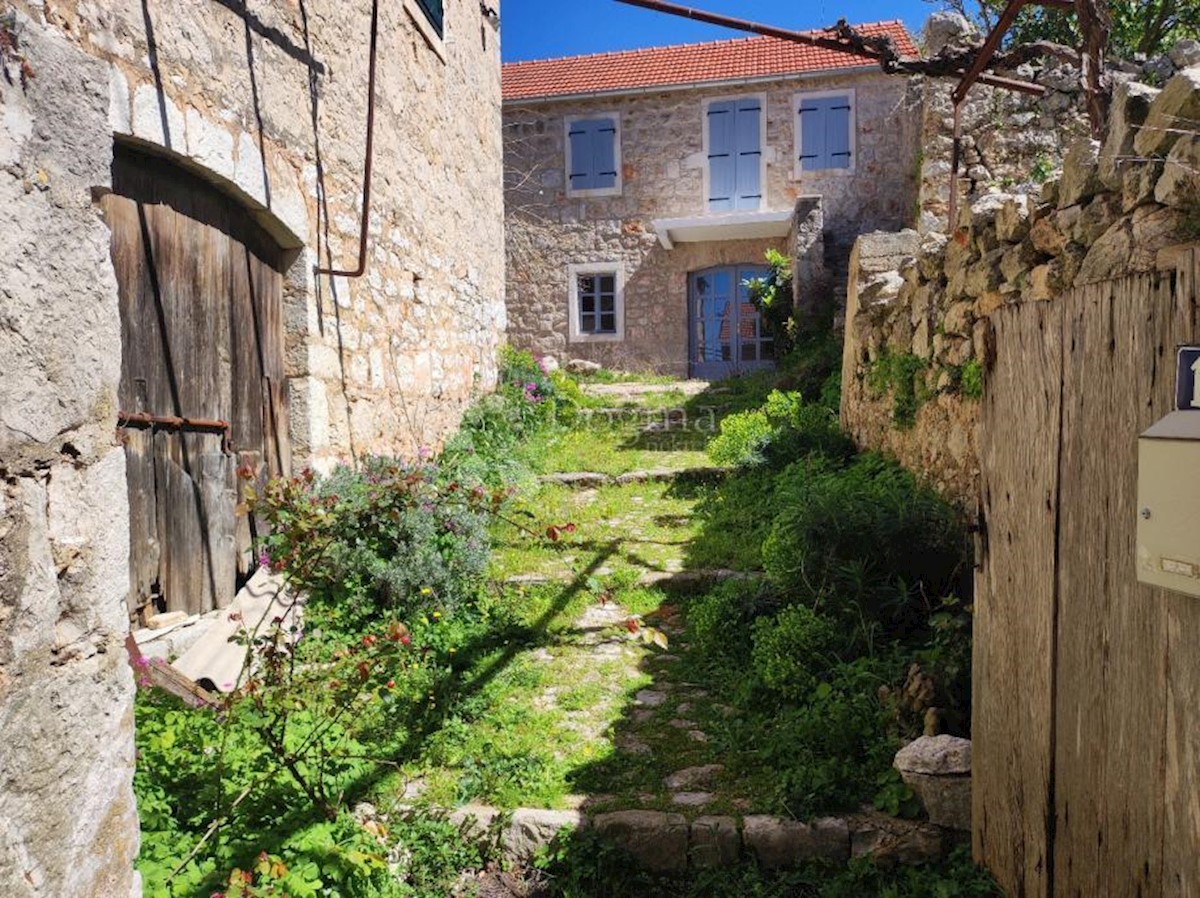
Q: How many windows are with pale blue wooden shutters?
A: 3